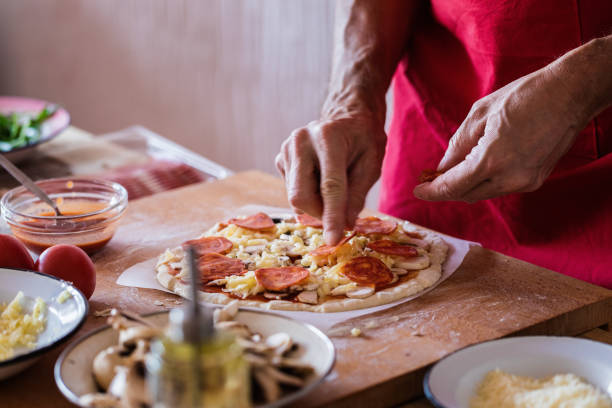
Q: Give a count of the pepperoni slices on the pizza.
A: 9